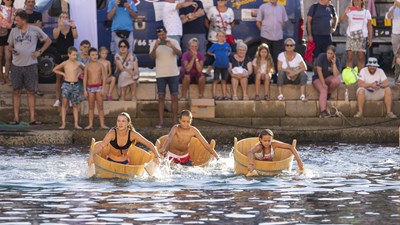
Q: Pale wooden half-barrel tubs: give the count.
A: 3